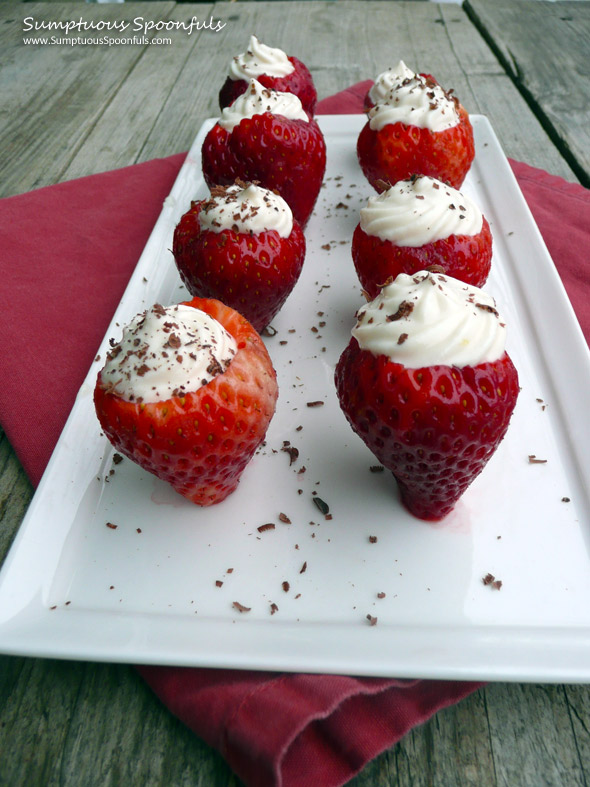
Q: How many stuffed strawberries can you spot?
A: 8